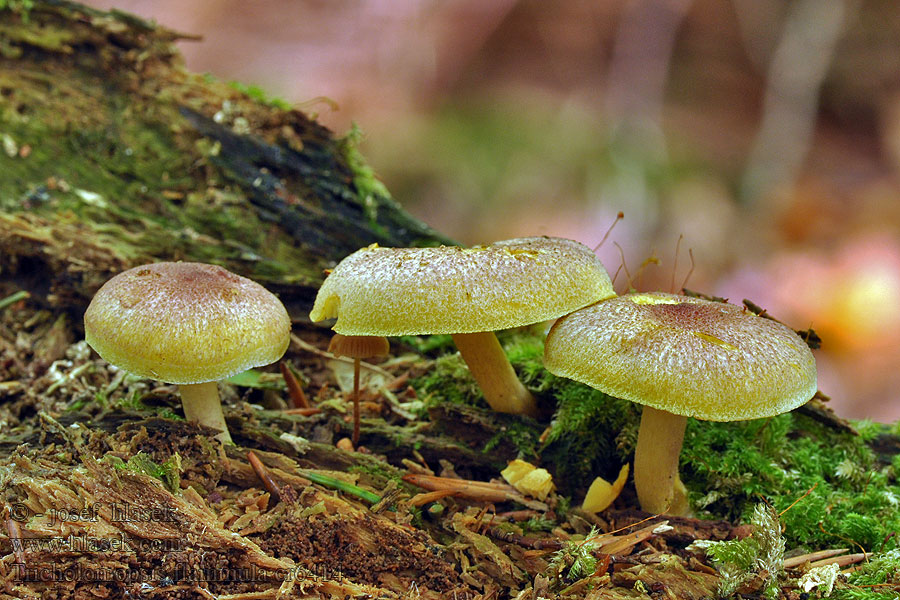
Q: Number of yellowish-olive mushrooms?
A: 3